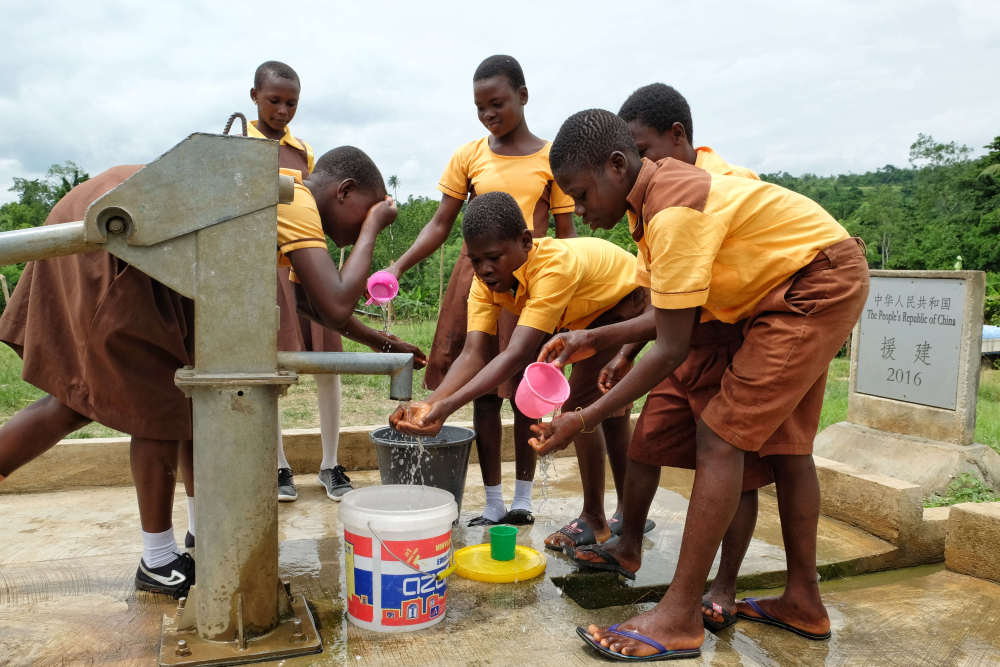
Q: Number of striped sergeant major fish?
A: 0